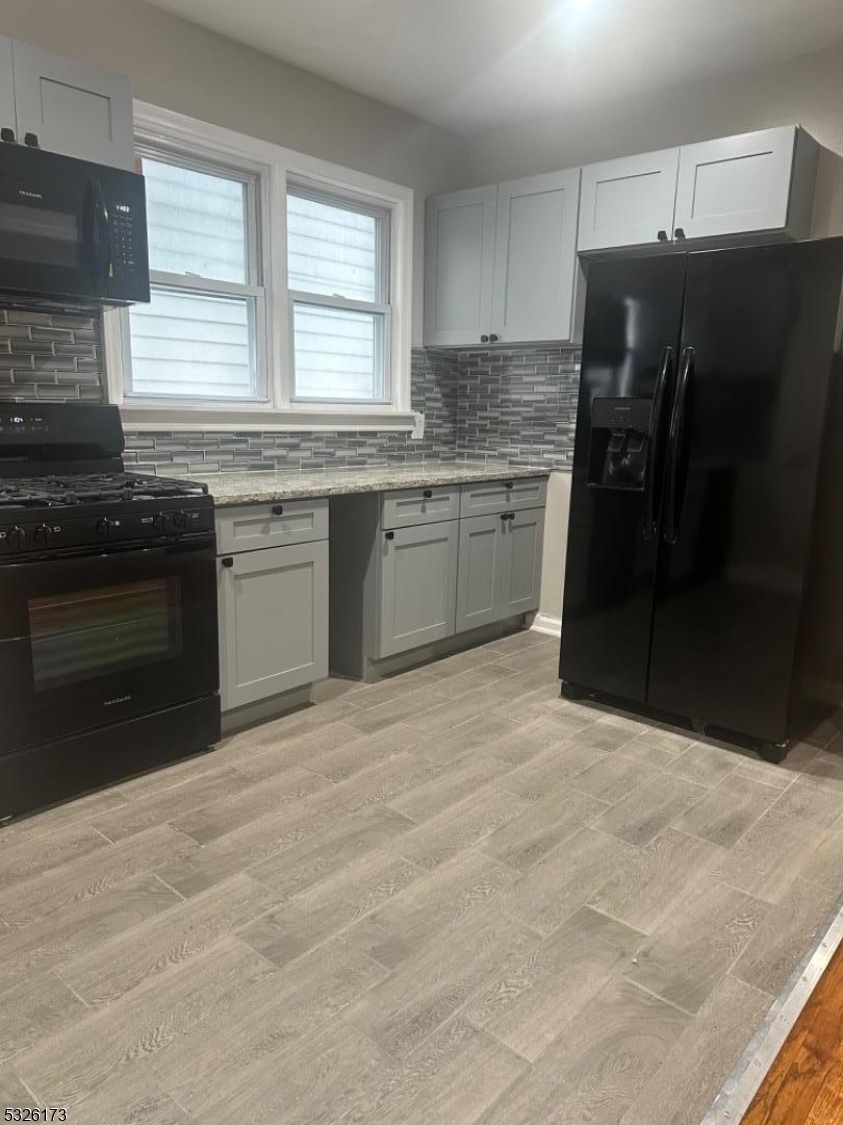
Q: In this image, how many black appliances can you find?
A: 3